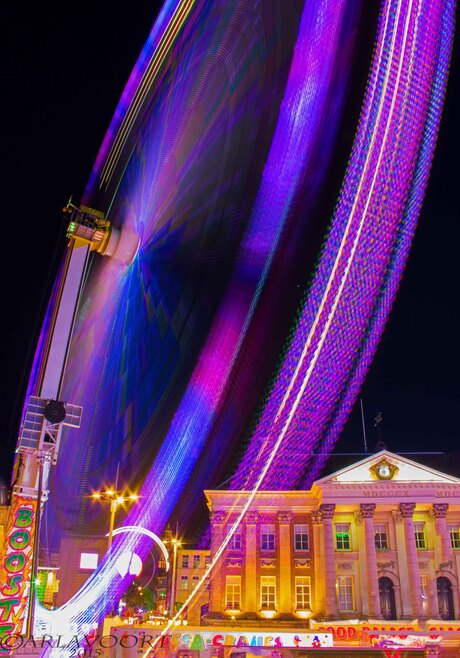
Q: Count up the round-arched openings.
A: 2